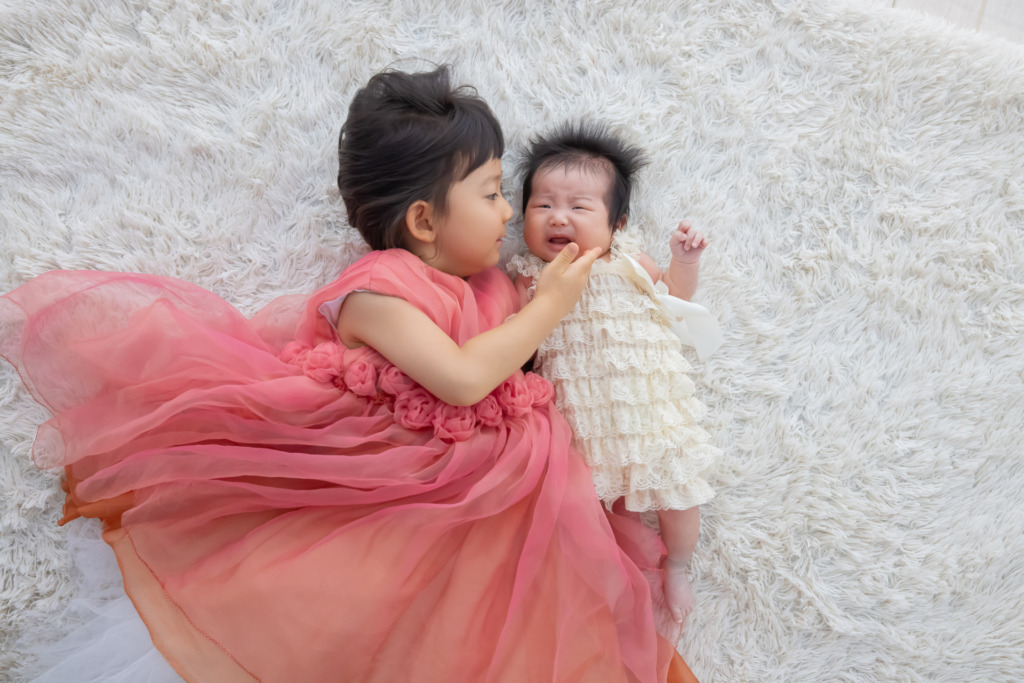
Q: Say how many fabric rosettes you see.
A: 9